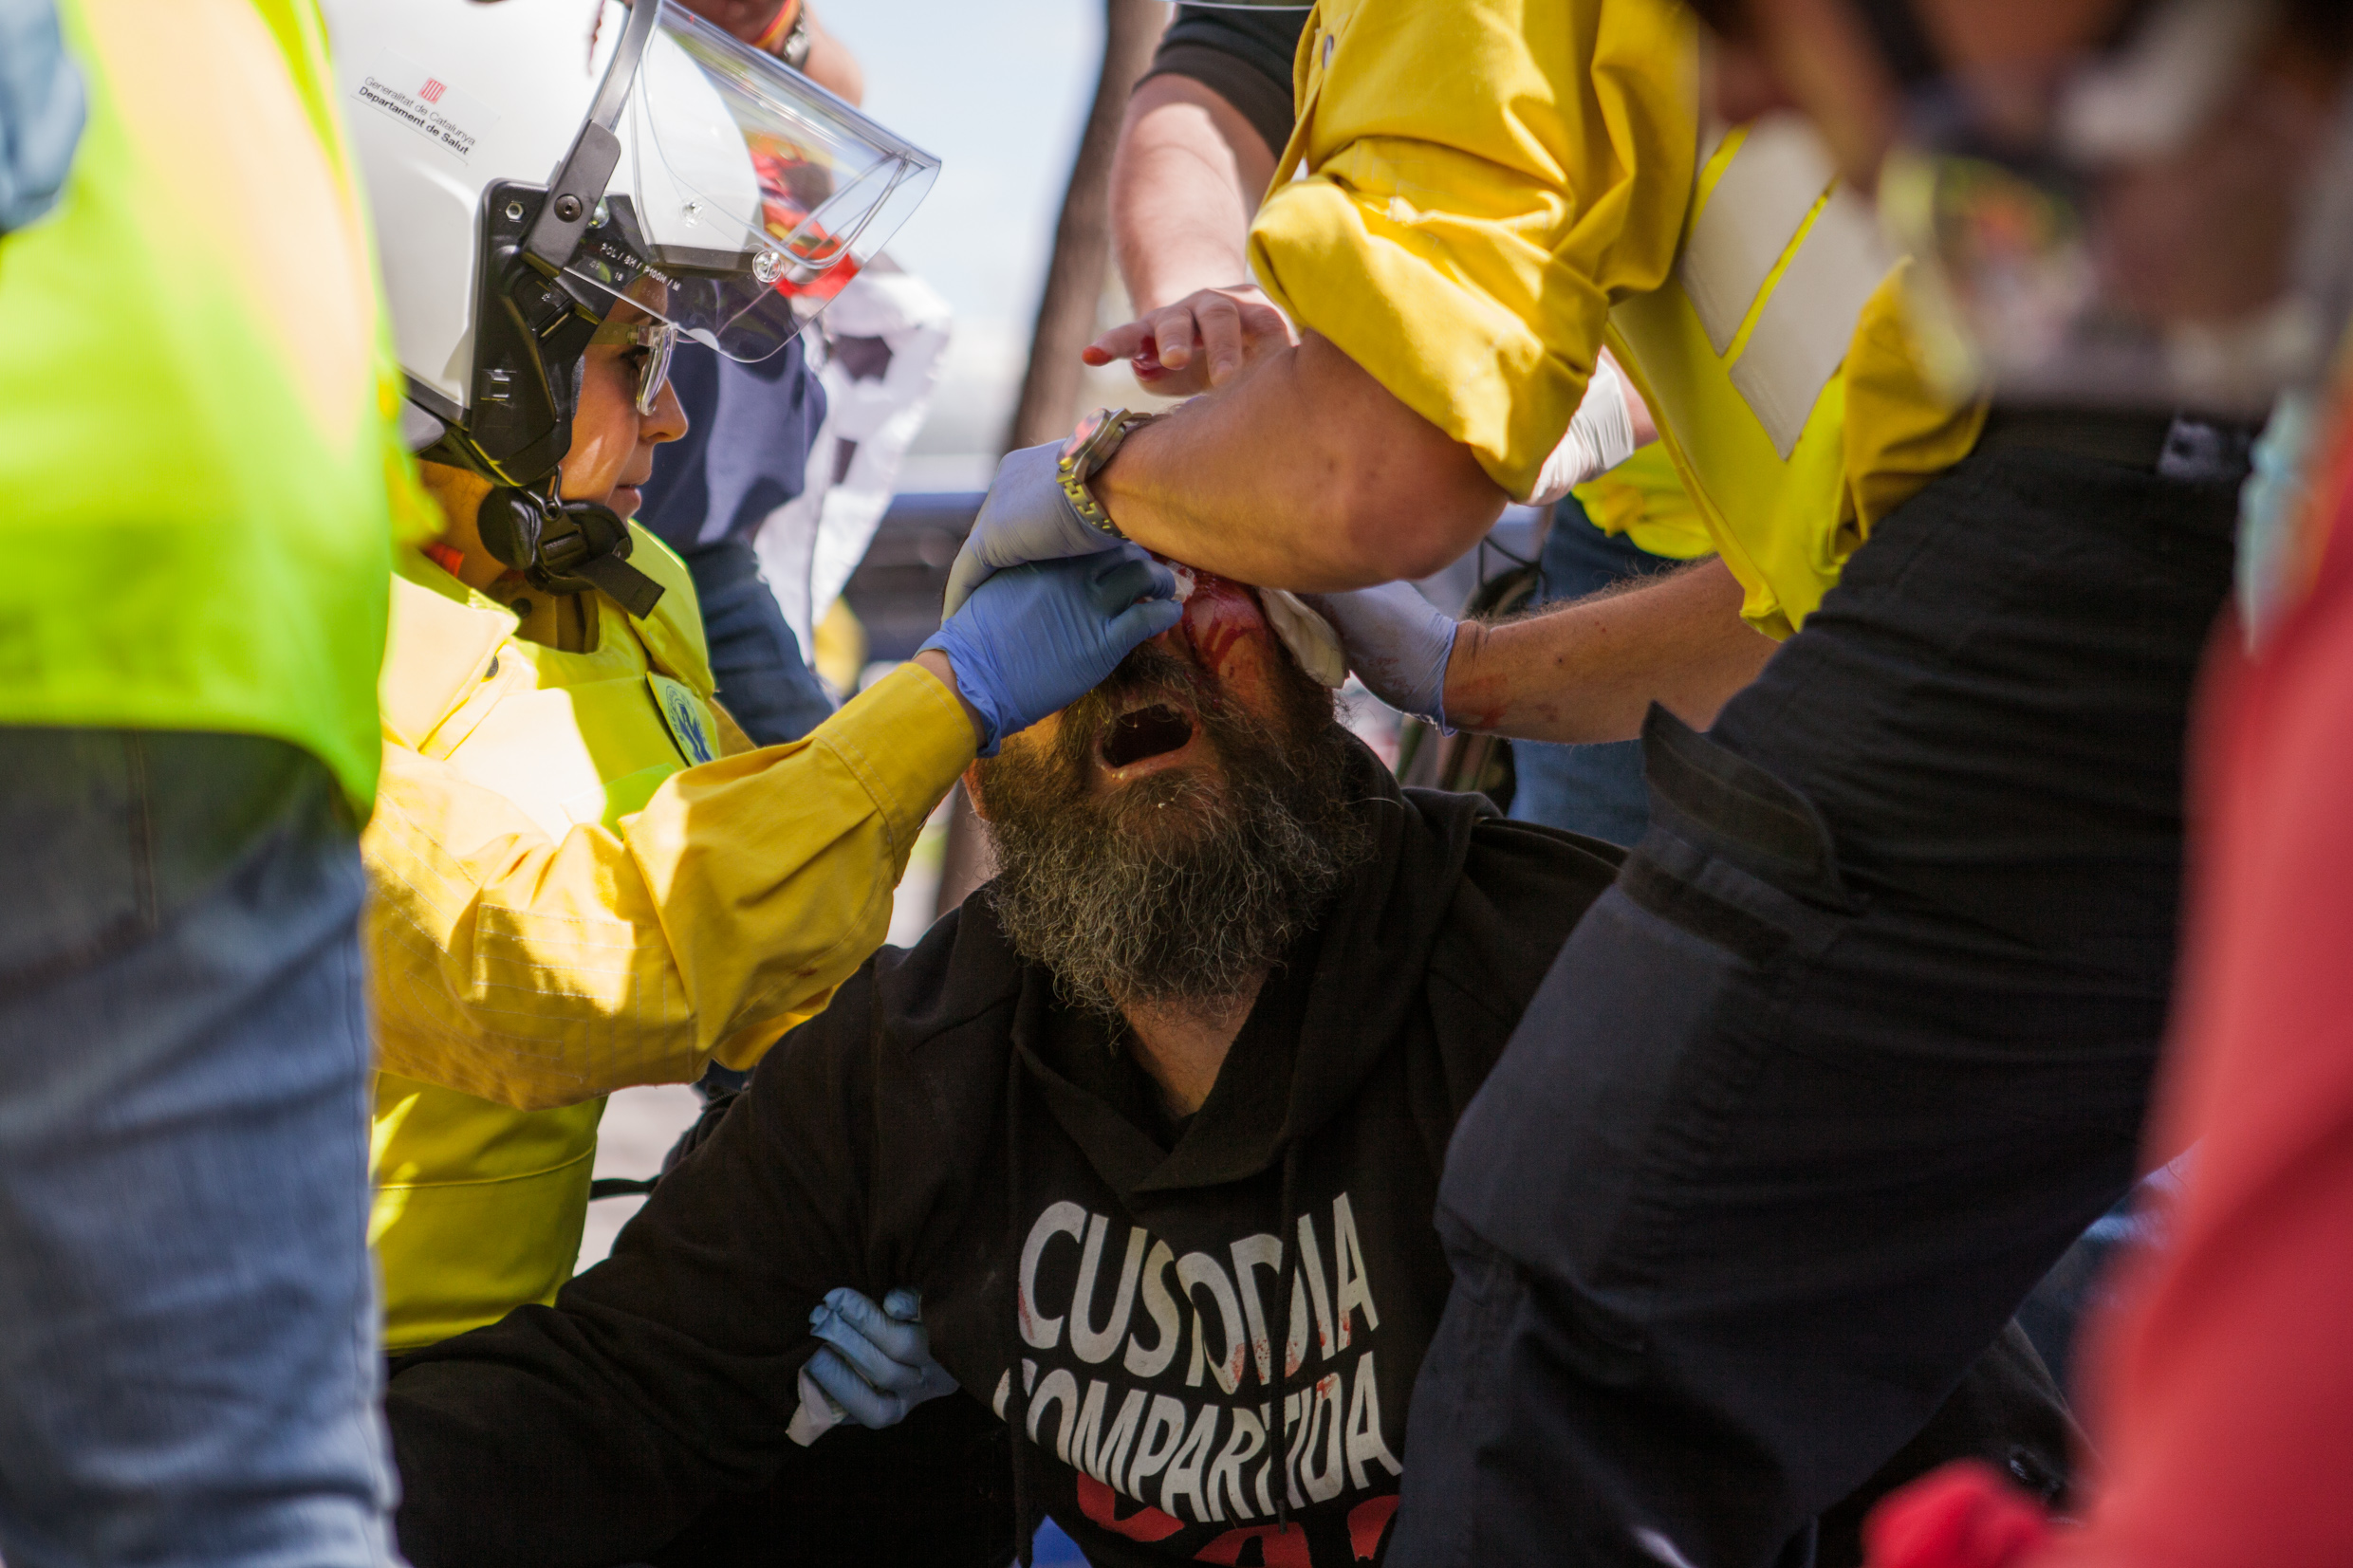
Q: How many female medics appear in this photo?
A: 1